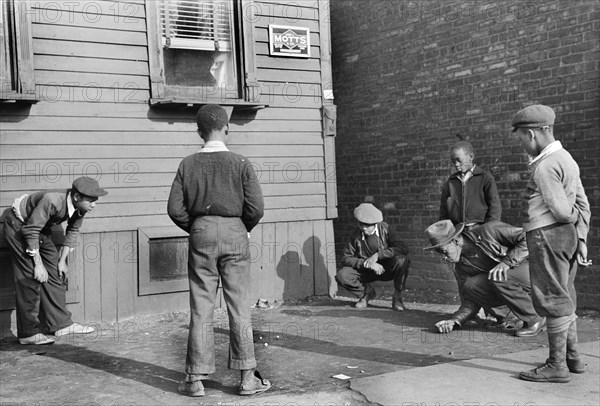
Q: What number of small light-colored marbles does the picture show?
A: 3